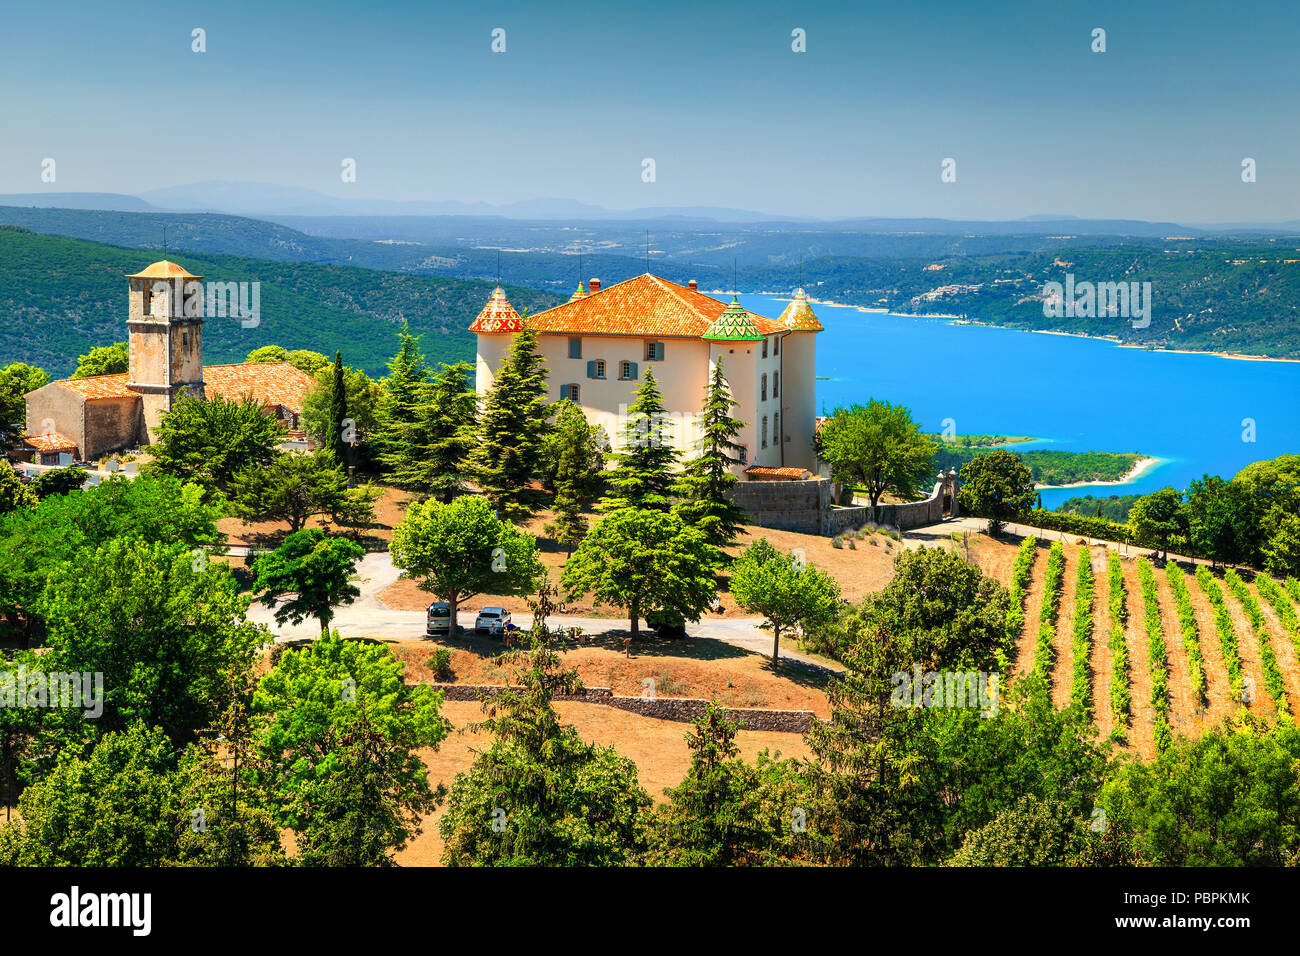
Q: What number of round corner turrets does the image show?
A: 4